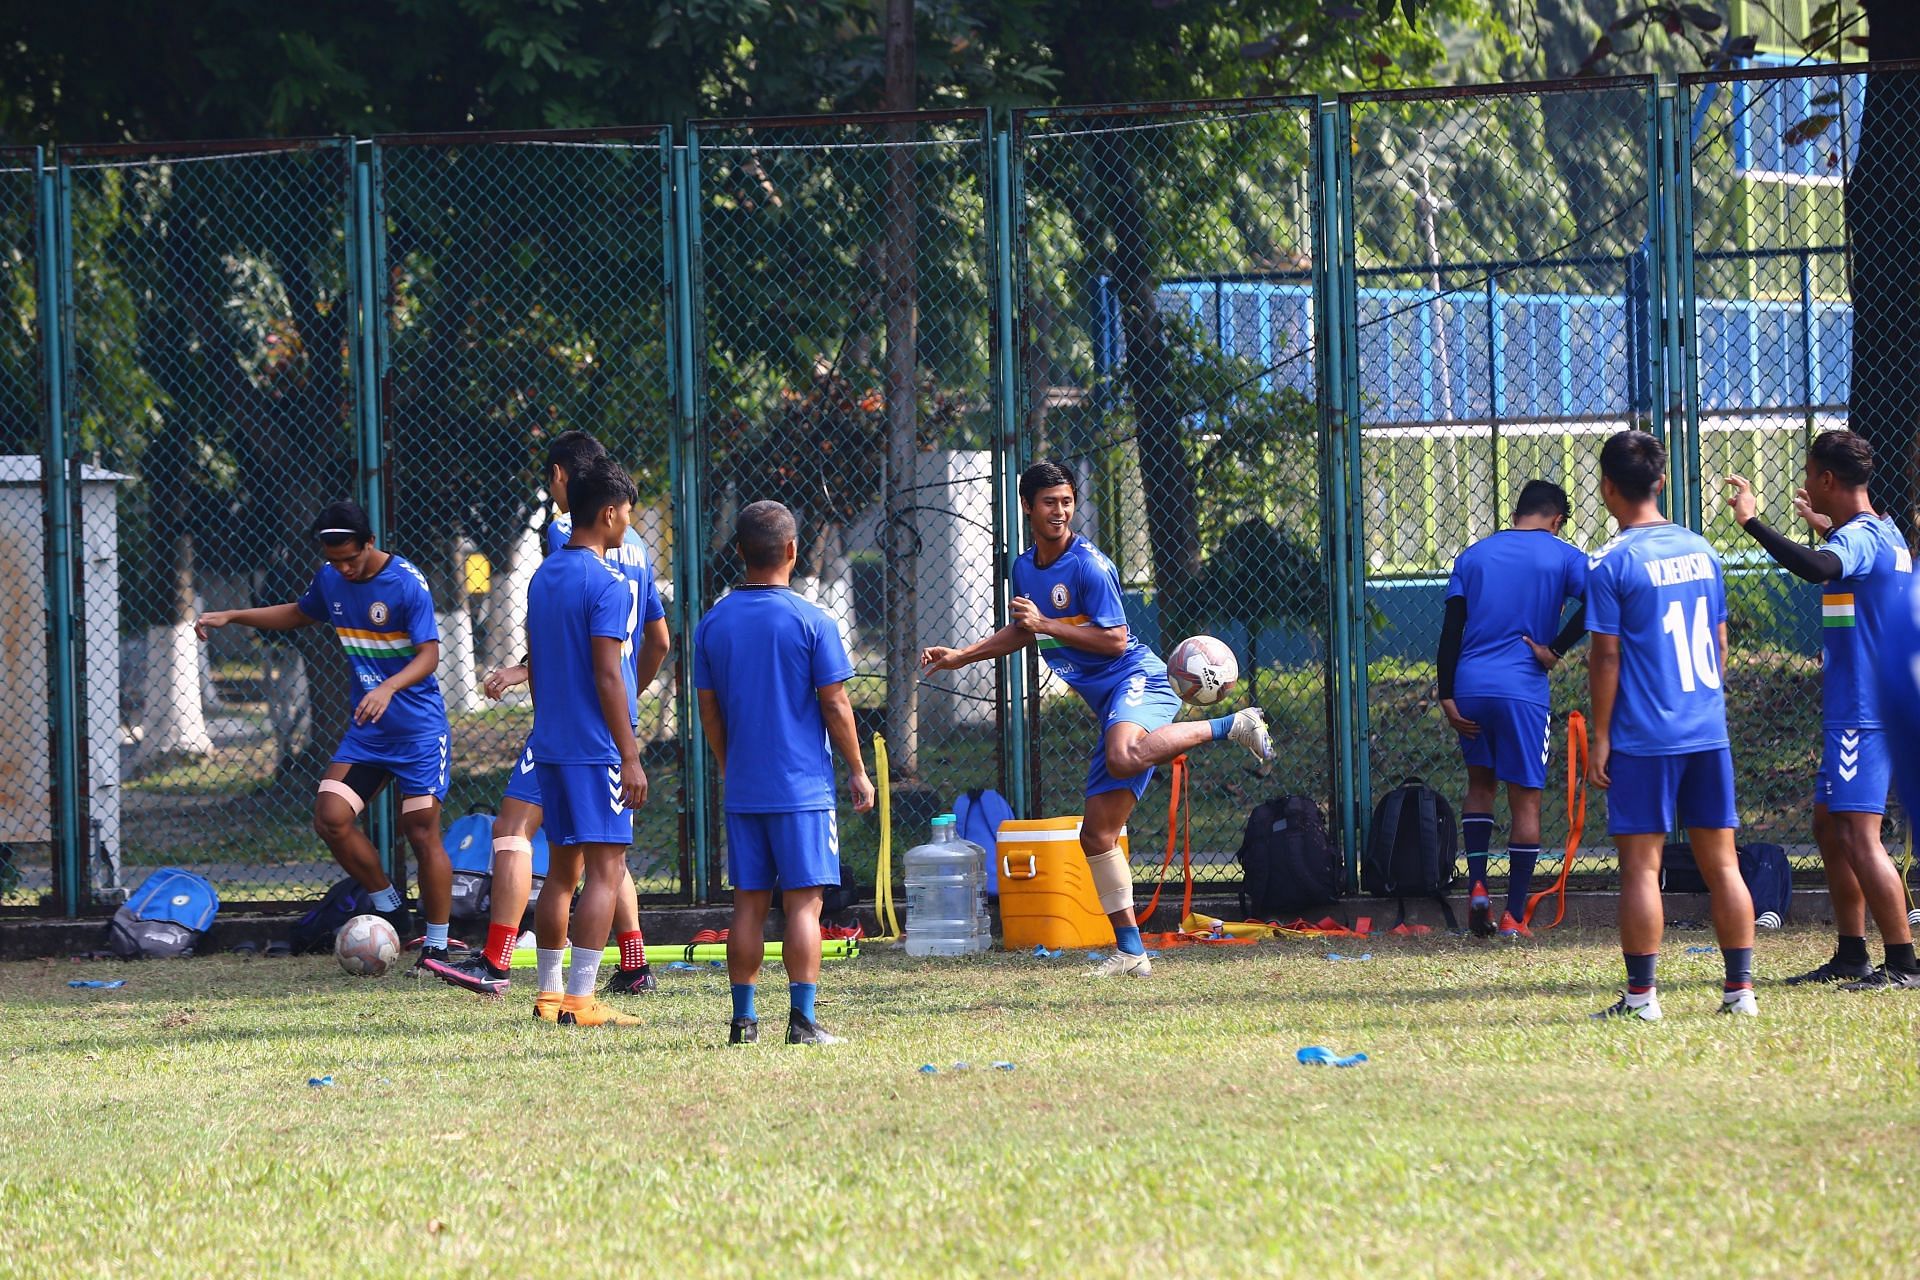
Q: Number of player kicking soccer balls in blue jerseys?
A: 2